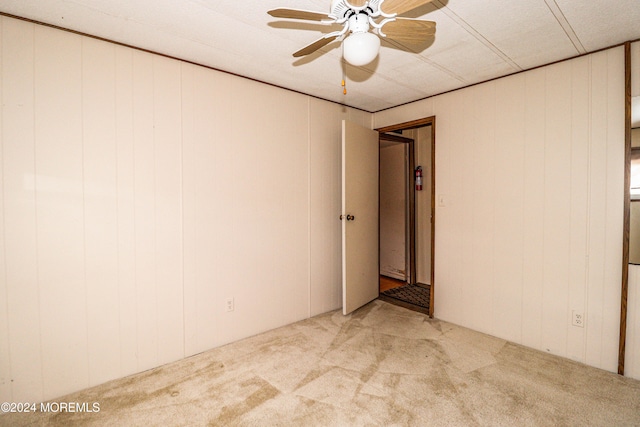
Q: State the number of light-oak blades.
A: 5